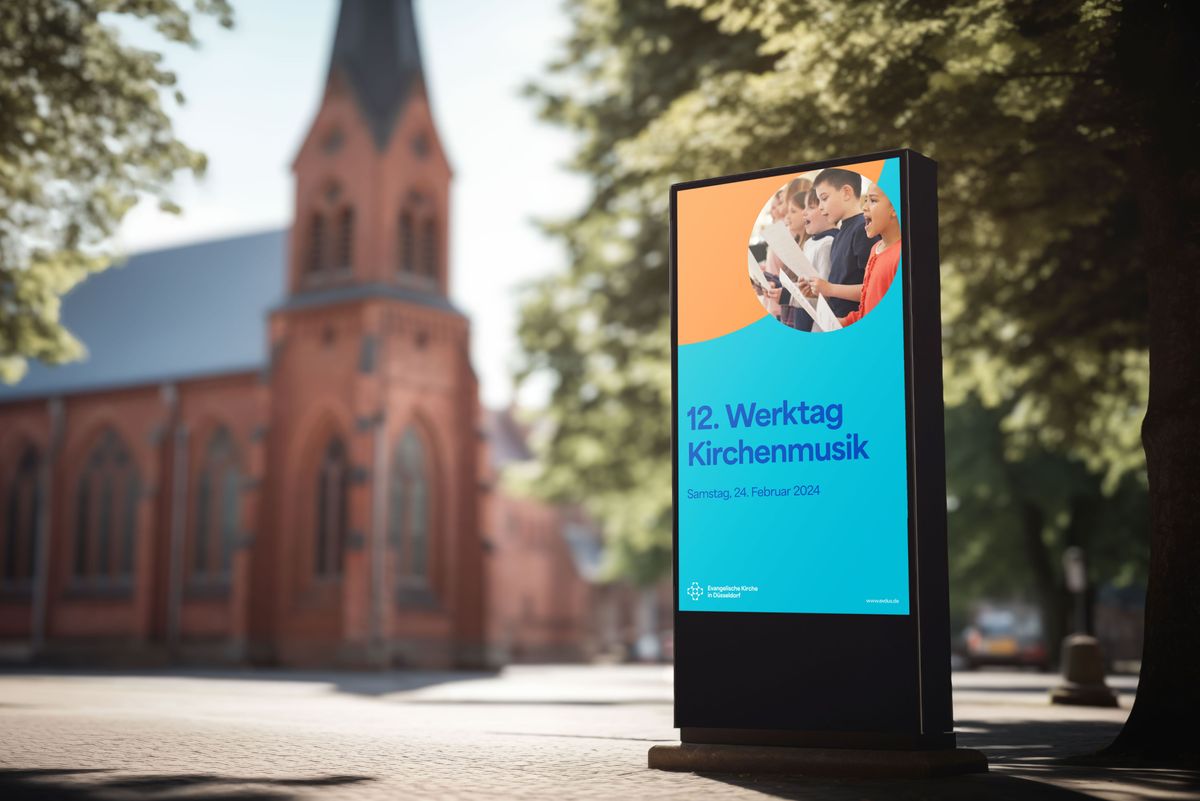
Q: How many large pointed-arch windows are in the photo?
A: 5